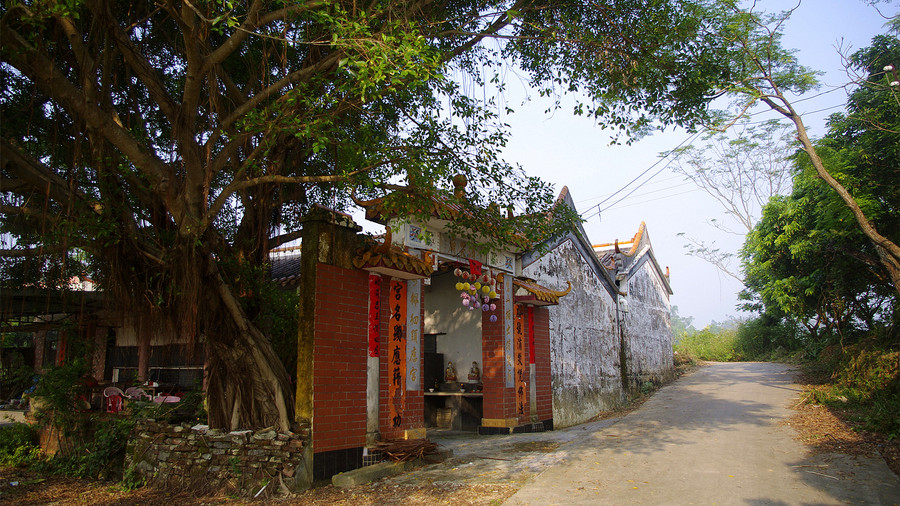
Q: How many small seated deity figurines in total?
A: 2